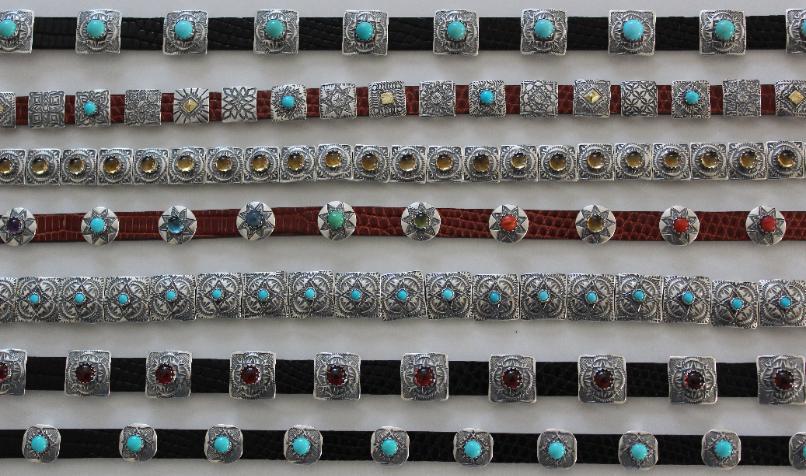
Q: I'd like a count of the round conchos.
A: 10